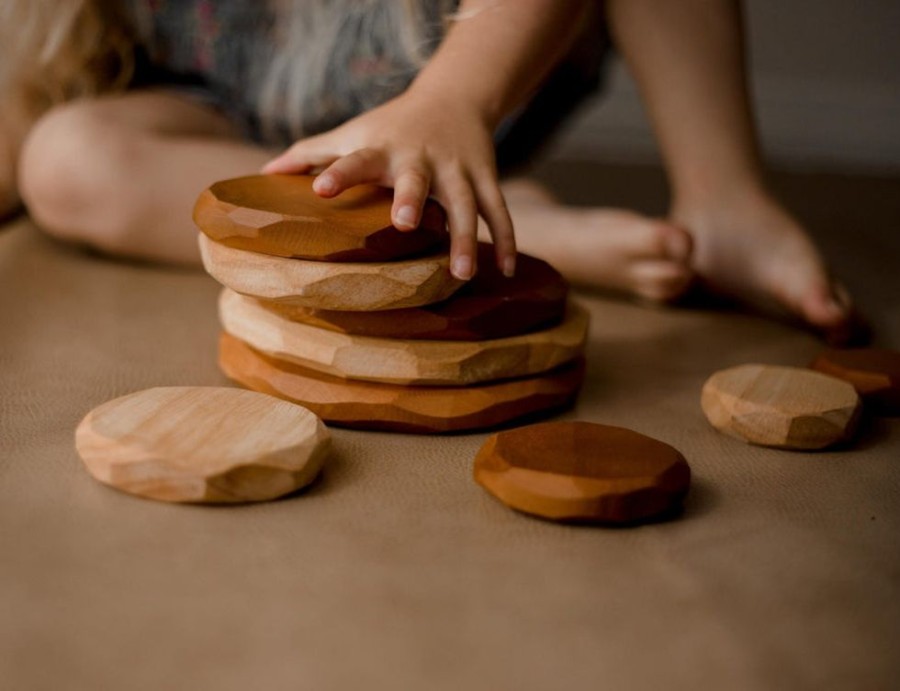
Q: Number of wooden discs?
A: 9